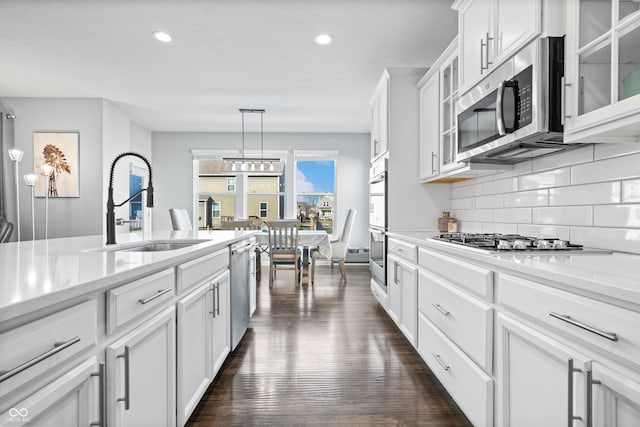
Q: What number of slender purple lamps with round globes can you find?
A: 0